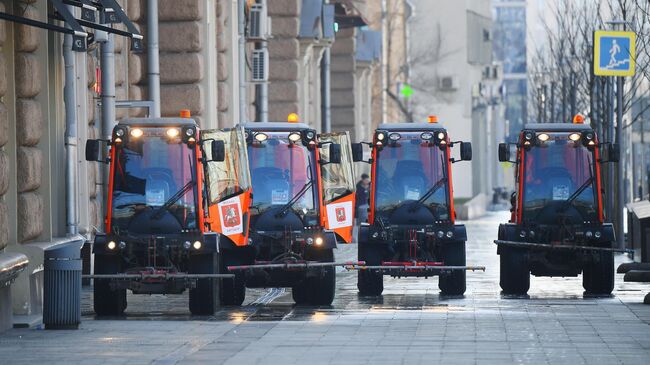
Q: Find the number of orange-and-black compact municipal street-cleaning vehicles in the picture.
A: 4